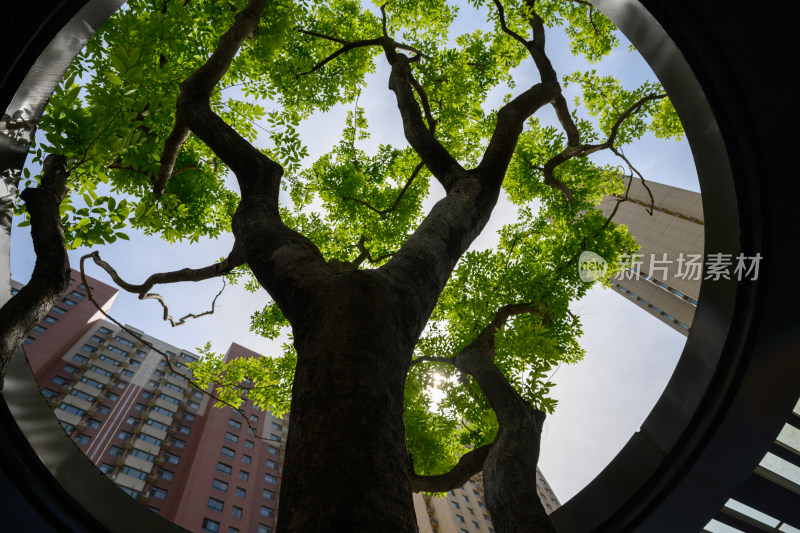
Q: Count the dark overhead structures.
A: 1